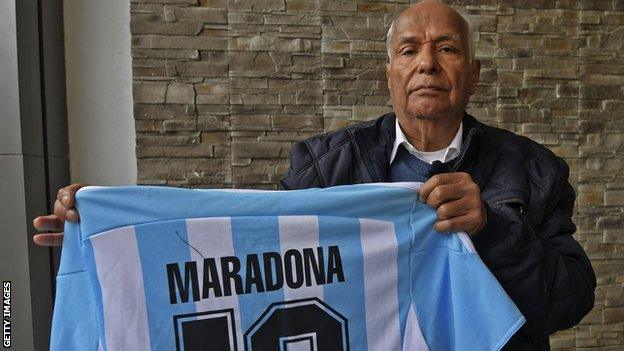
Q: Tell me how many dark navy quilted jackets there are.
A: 1